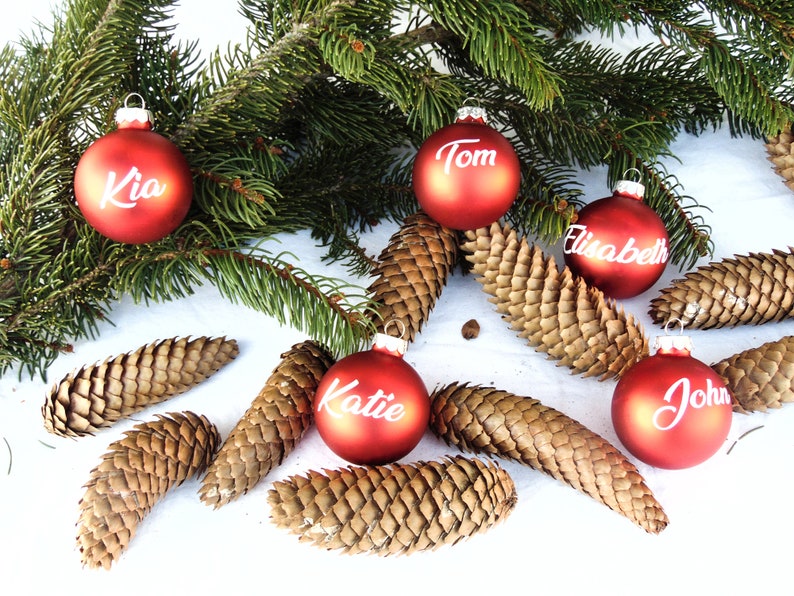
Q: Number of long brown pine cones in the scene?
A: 10